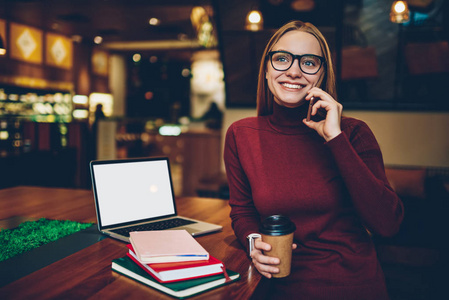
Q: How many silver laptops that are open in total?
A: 1